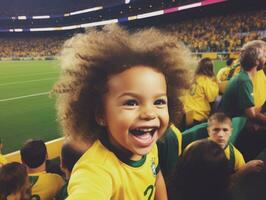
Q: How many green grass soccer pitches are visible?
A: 1